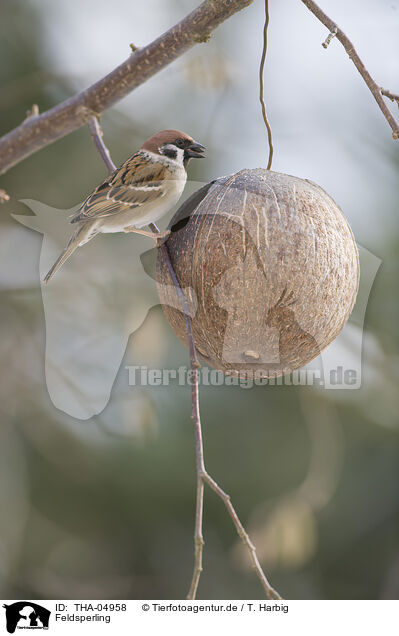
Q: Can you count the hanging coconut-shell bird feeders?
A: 1